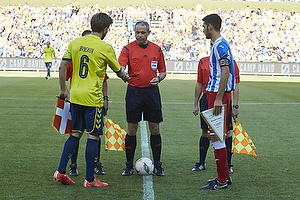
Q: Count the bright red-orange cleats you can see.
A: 2